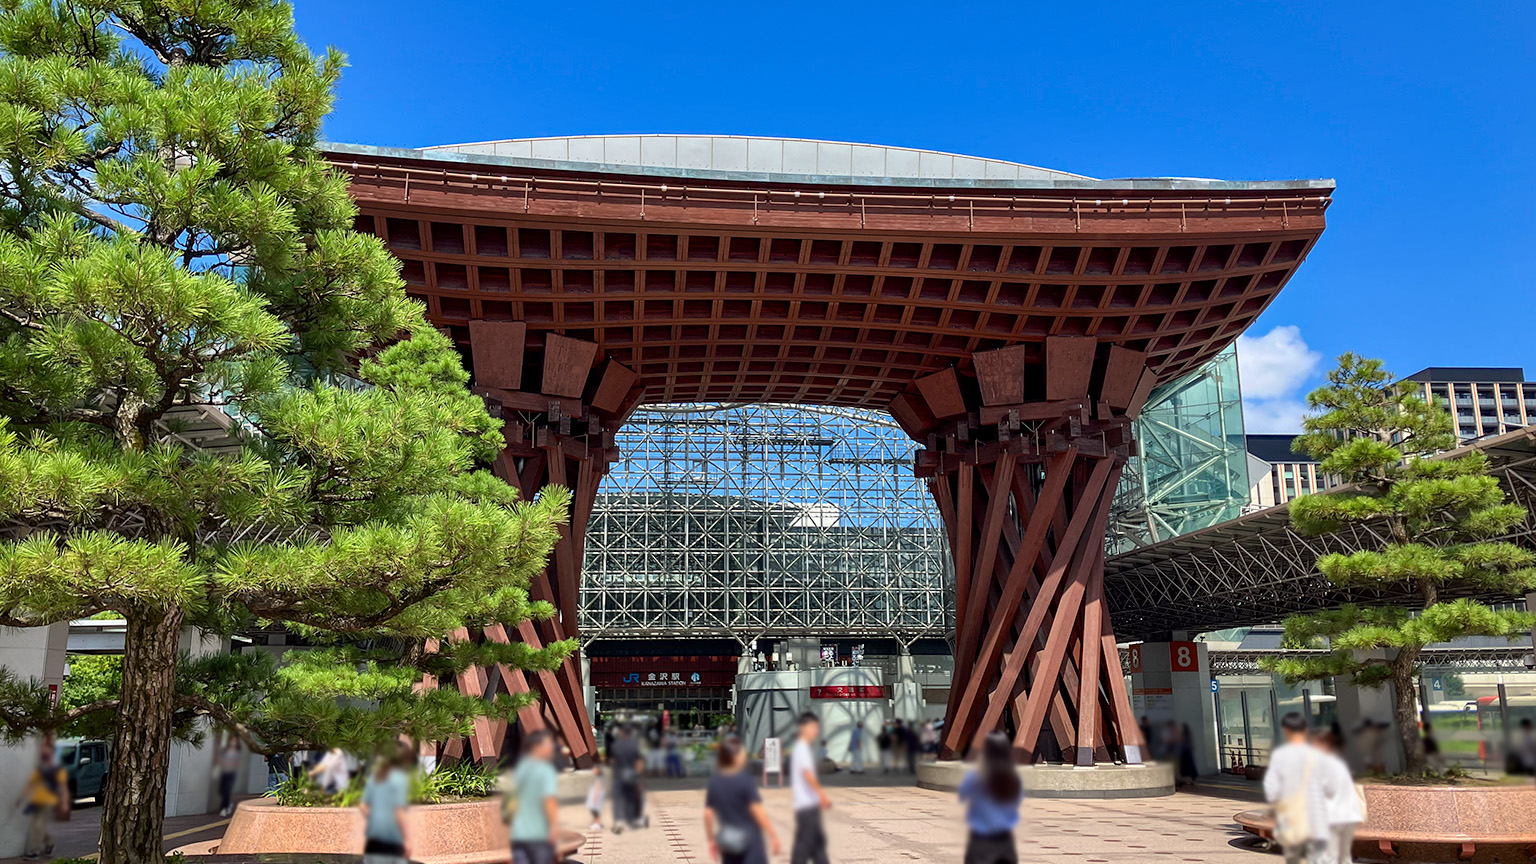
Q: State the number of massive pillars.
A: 2